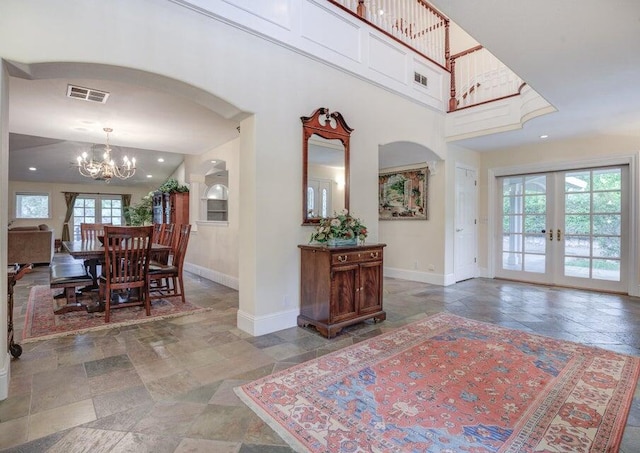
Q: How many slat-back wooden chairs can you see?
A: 5